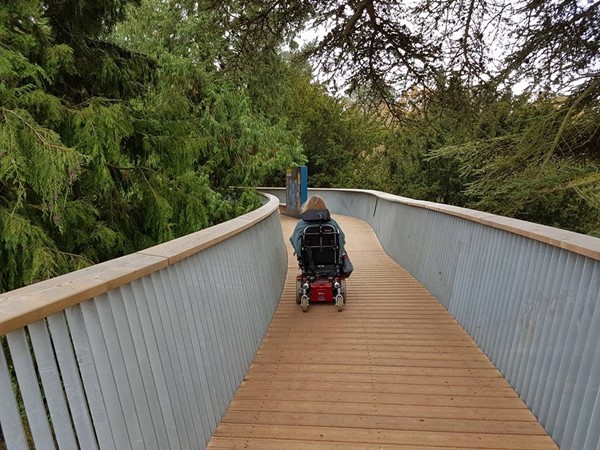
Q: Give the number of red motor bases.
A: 1